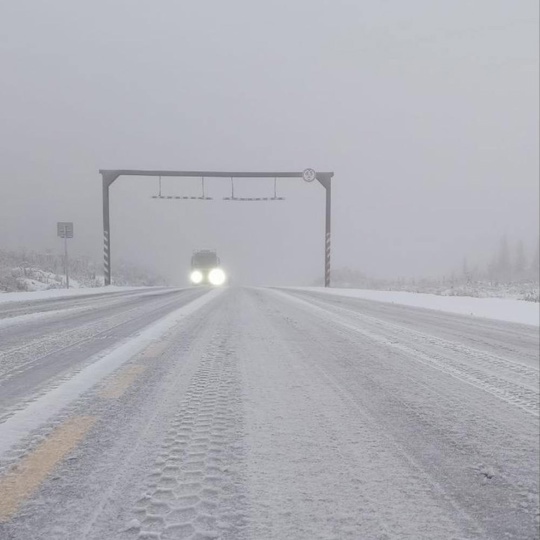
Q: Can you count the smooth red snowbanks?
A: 0